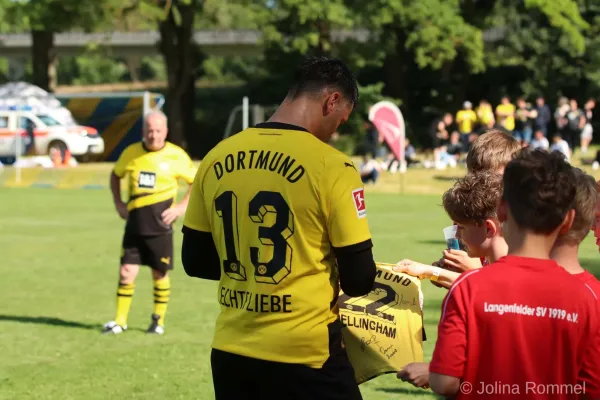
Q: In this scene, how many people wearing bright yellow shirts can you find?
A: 5